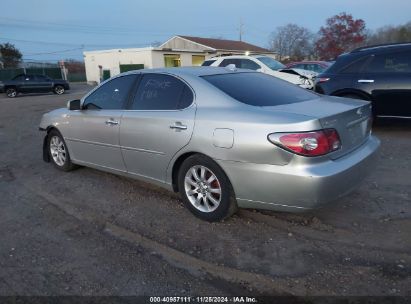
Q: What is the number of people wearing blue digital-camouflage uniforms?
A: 0